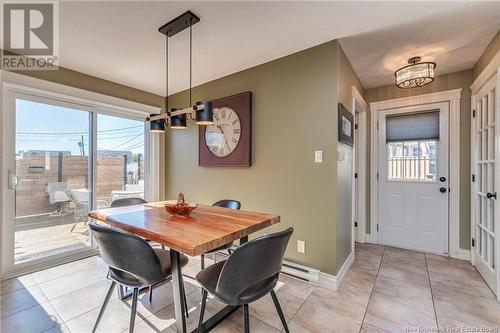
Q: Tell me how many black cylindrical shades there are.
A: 3